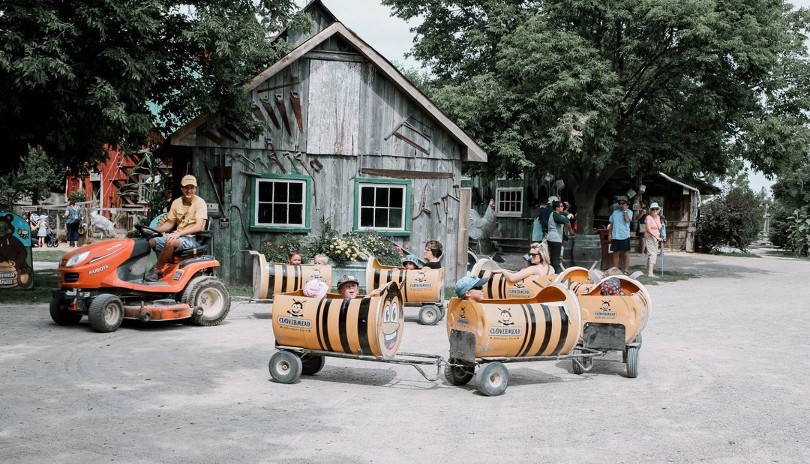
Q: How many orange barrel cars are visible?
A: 7